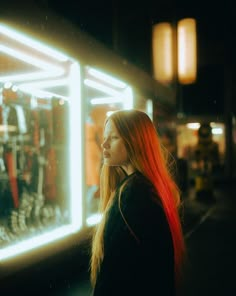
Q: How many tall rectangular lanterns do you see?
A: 2